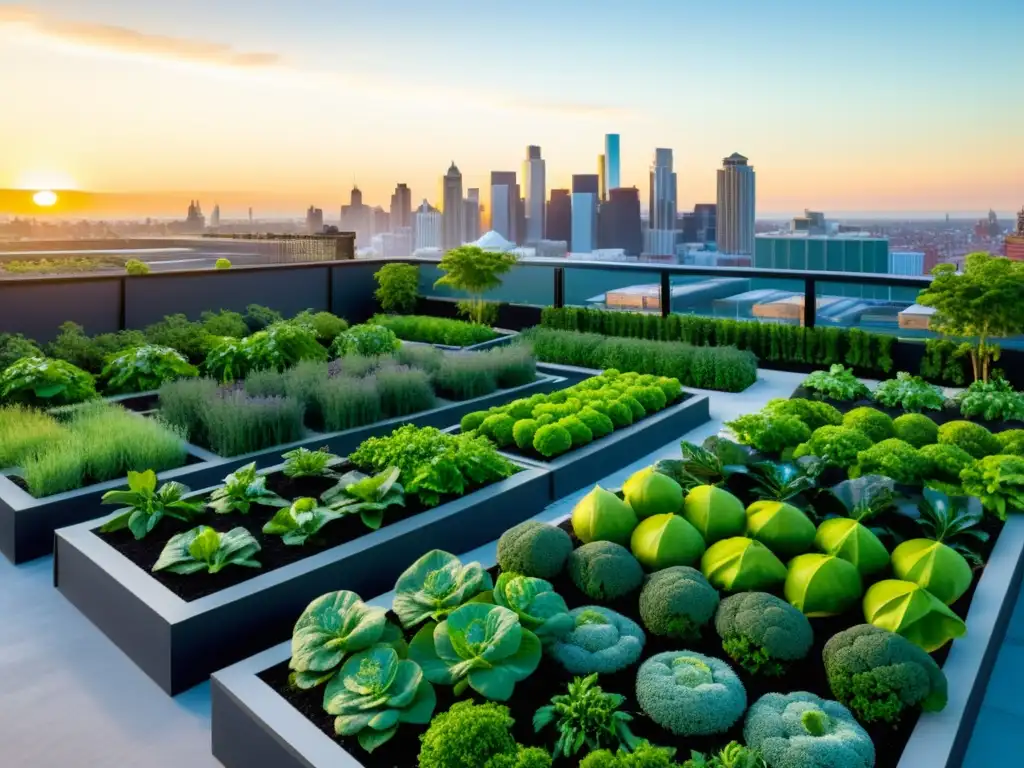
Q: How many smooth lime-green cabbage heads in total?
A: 10